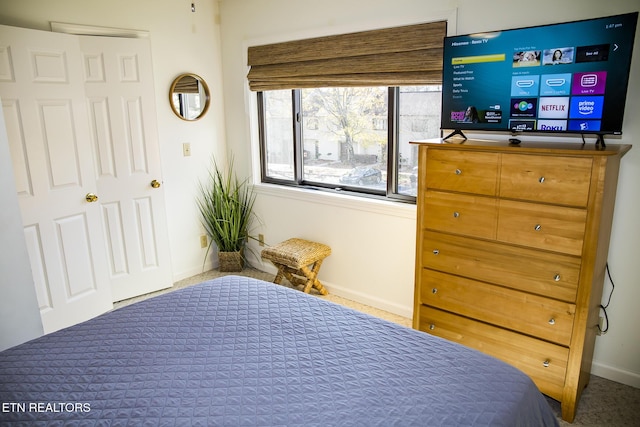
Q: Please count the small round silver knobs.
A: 10